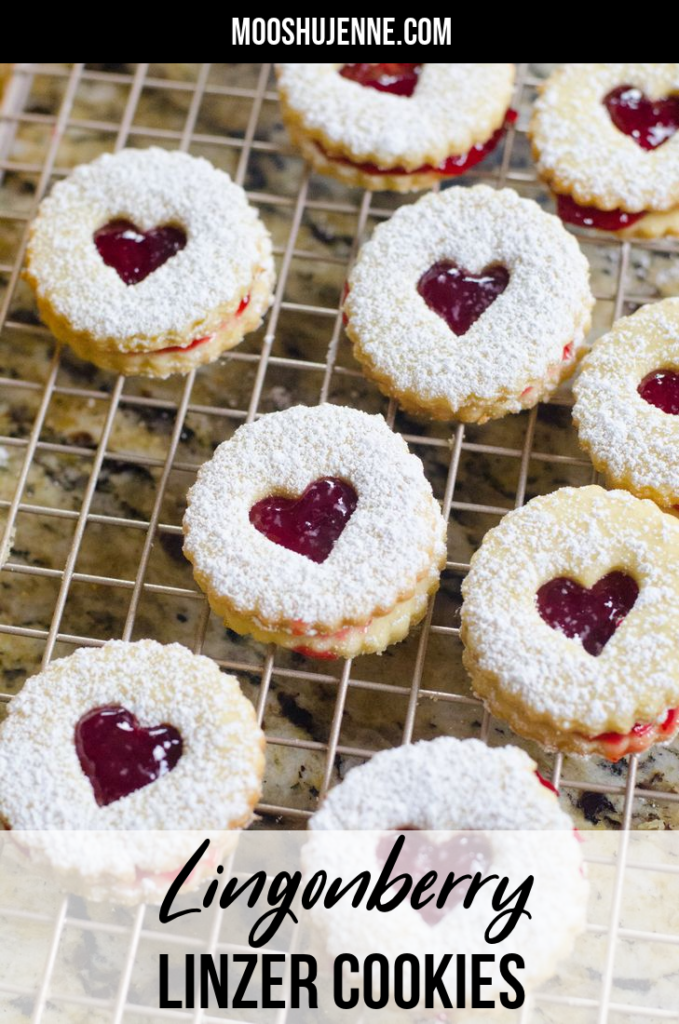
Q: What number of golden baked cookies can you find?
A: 9